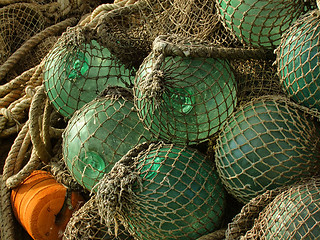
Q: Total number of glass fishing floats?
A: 8